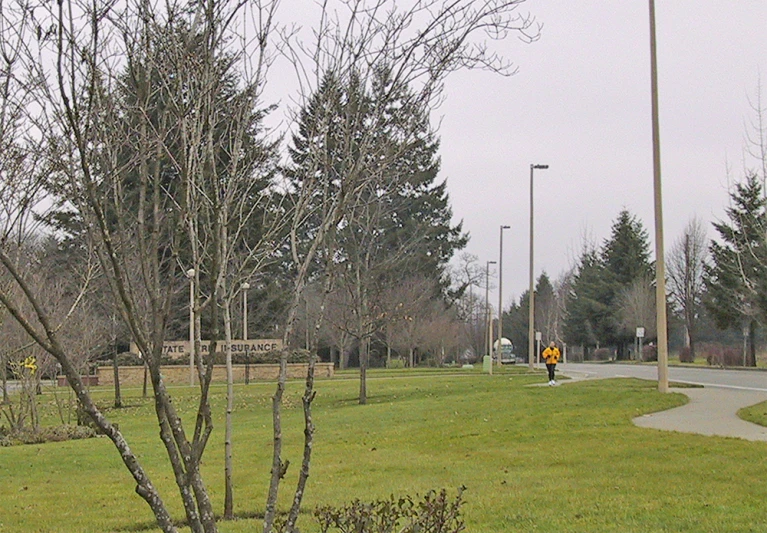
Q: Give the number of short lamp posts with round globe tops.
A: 2